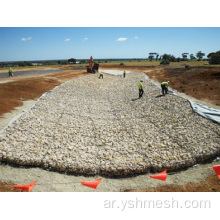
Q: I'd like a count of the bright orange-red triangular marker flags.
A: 4